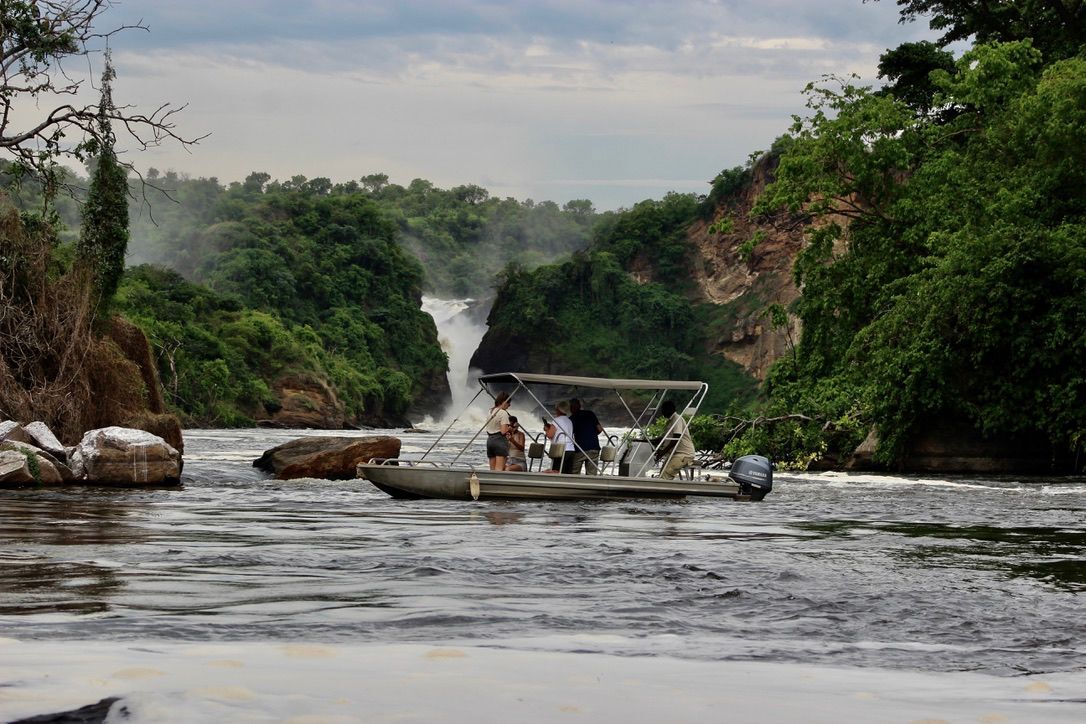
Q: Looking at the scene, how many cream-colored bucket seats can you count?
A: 3